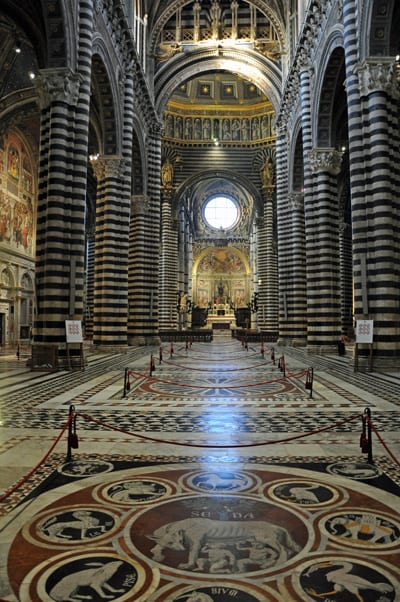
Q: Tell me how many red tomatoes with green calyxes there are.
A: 0